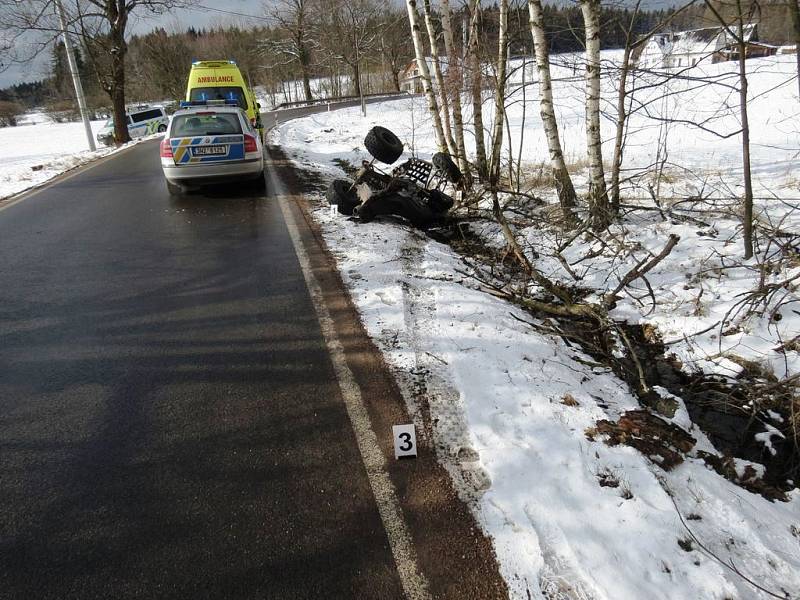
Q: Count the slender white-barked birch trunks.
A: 7